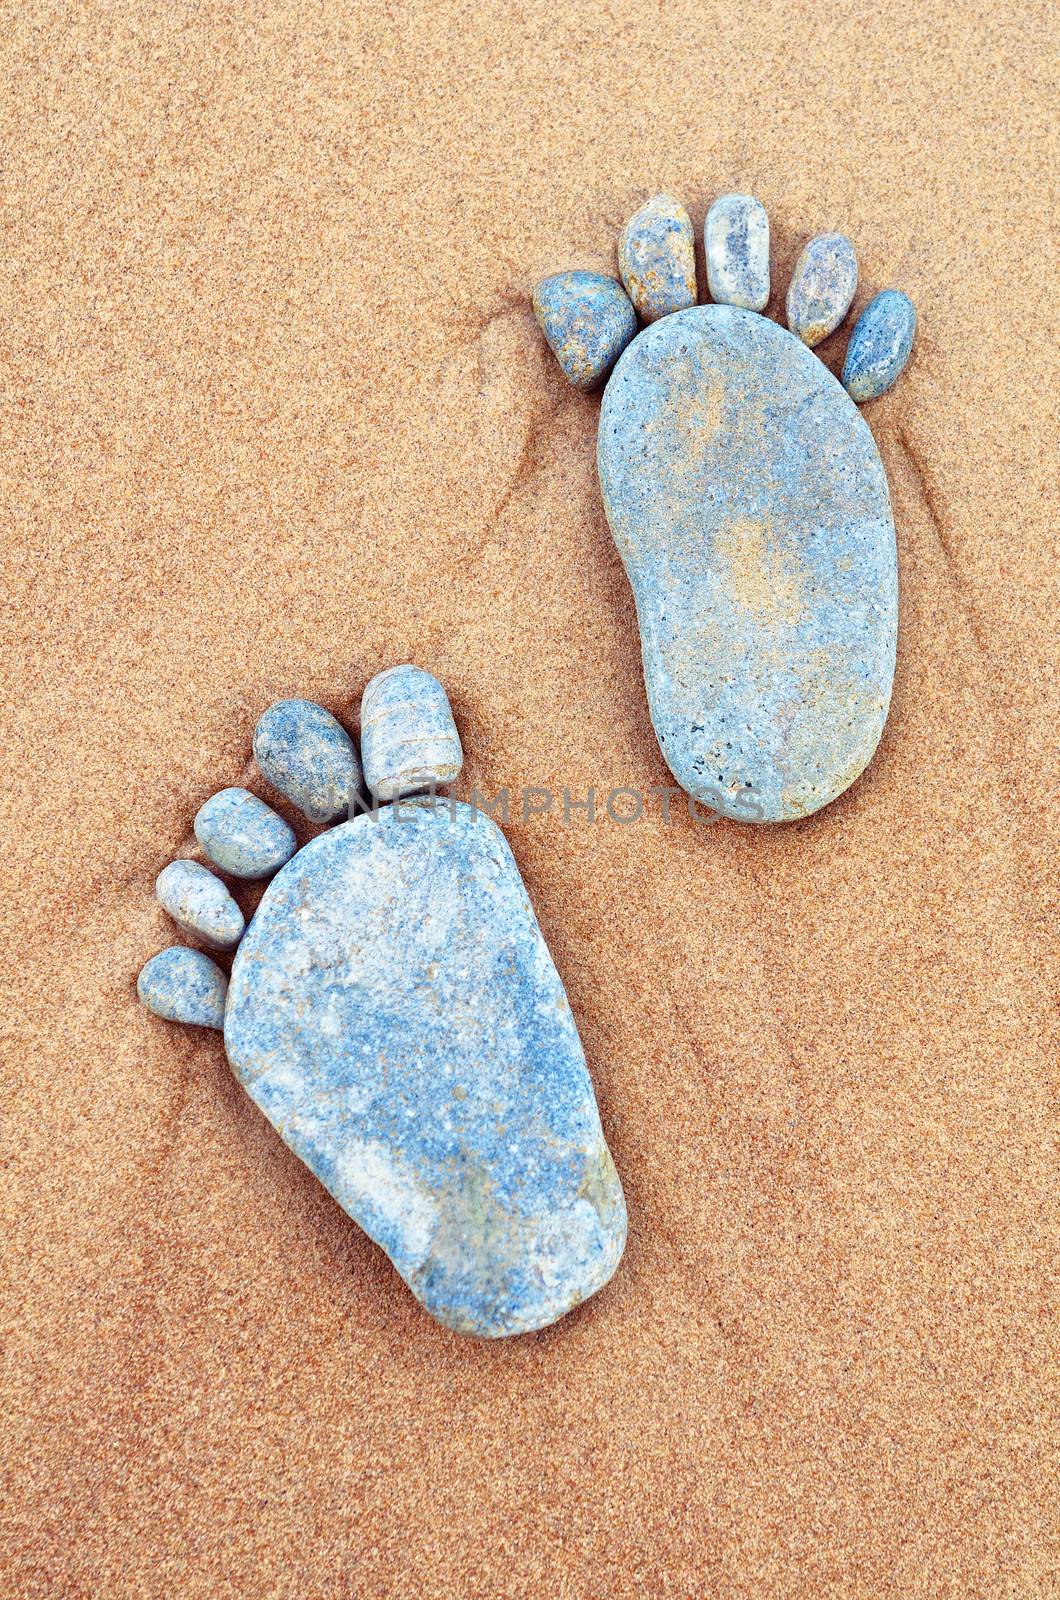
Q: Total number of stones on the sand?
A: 12